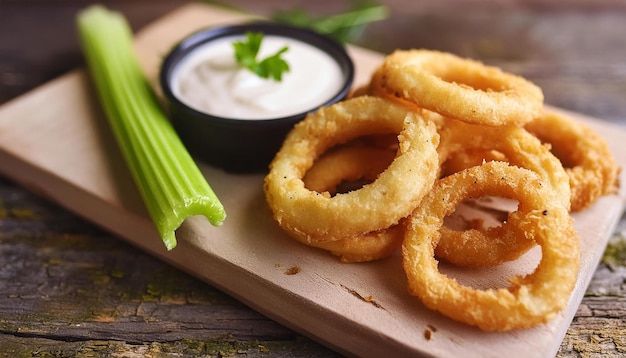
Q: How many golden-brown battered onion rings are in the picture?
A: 6